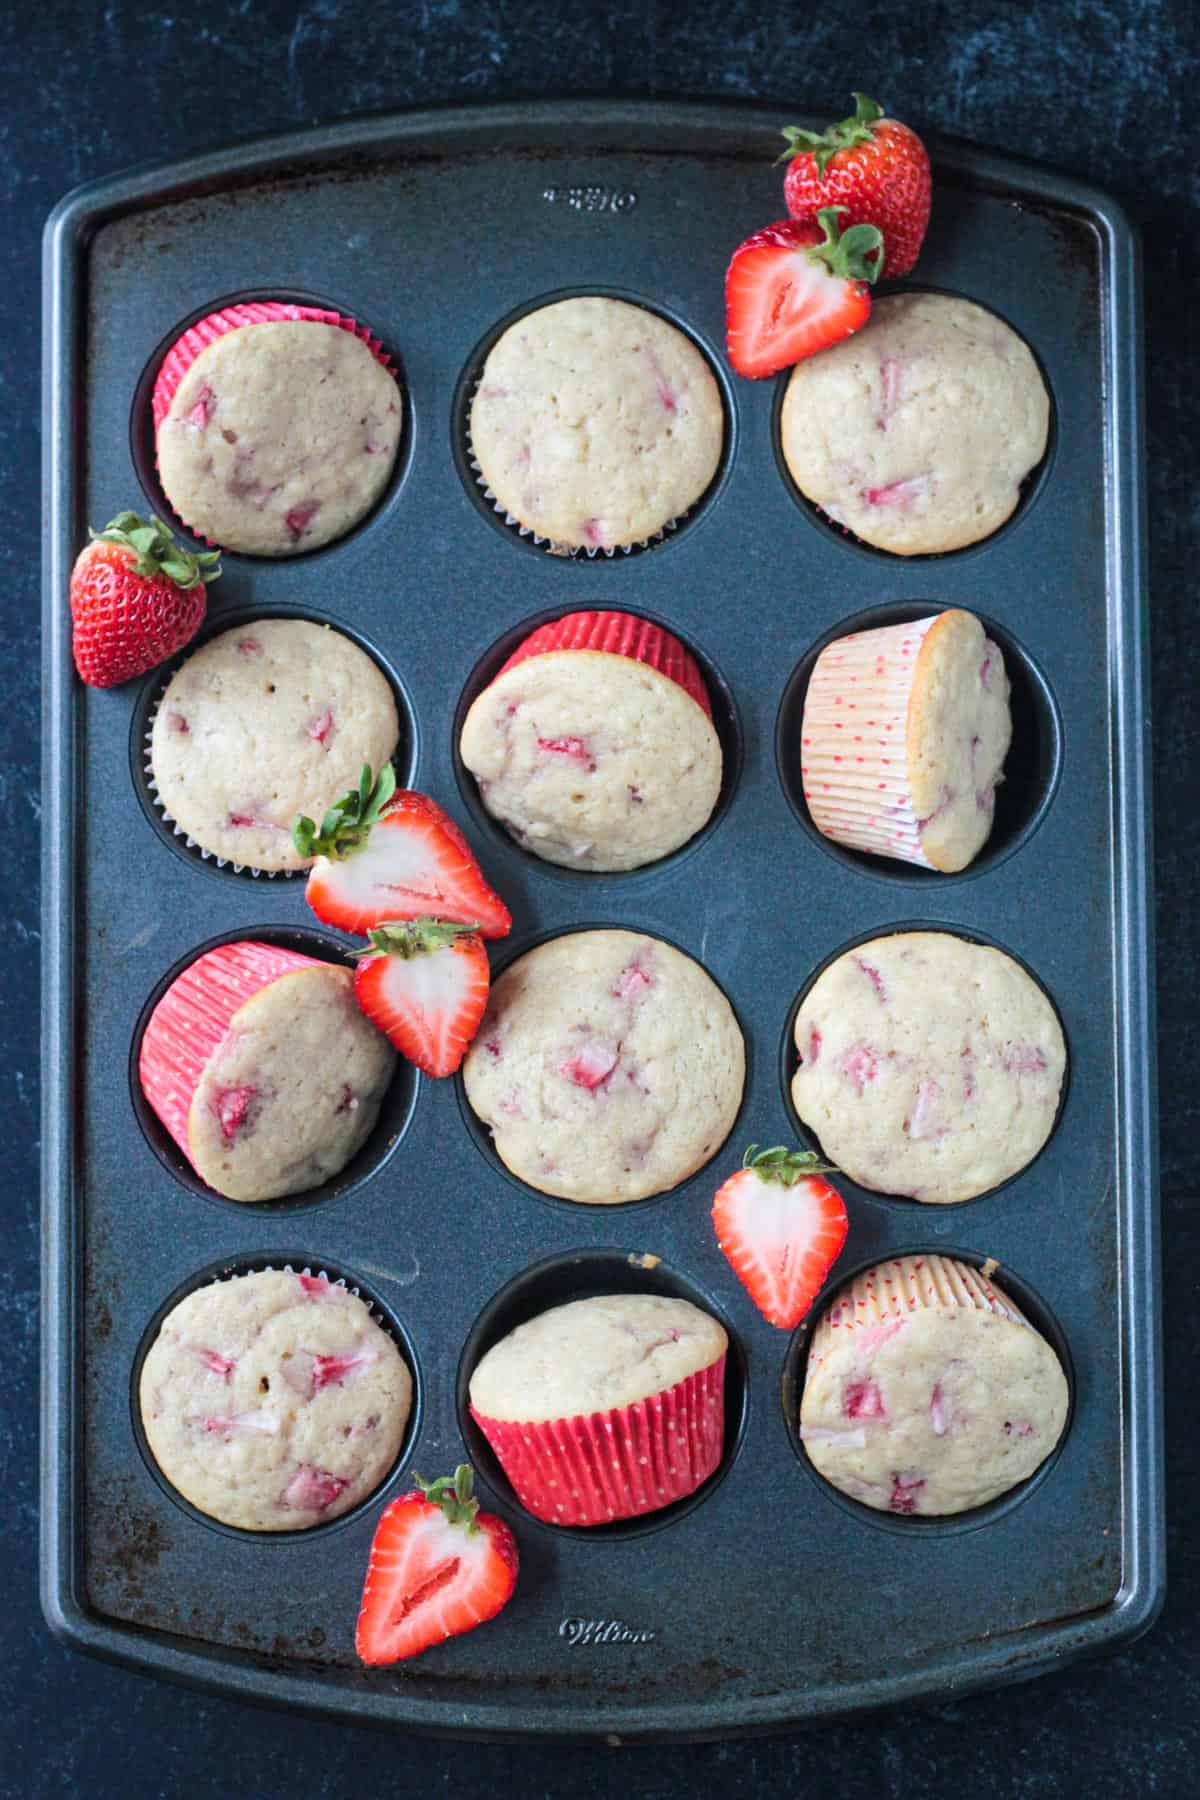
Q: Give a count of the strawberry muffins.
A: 12